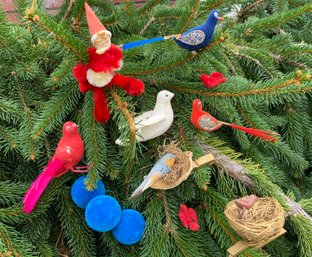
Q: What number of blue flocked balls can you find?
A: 3